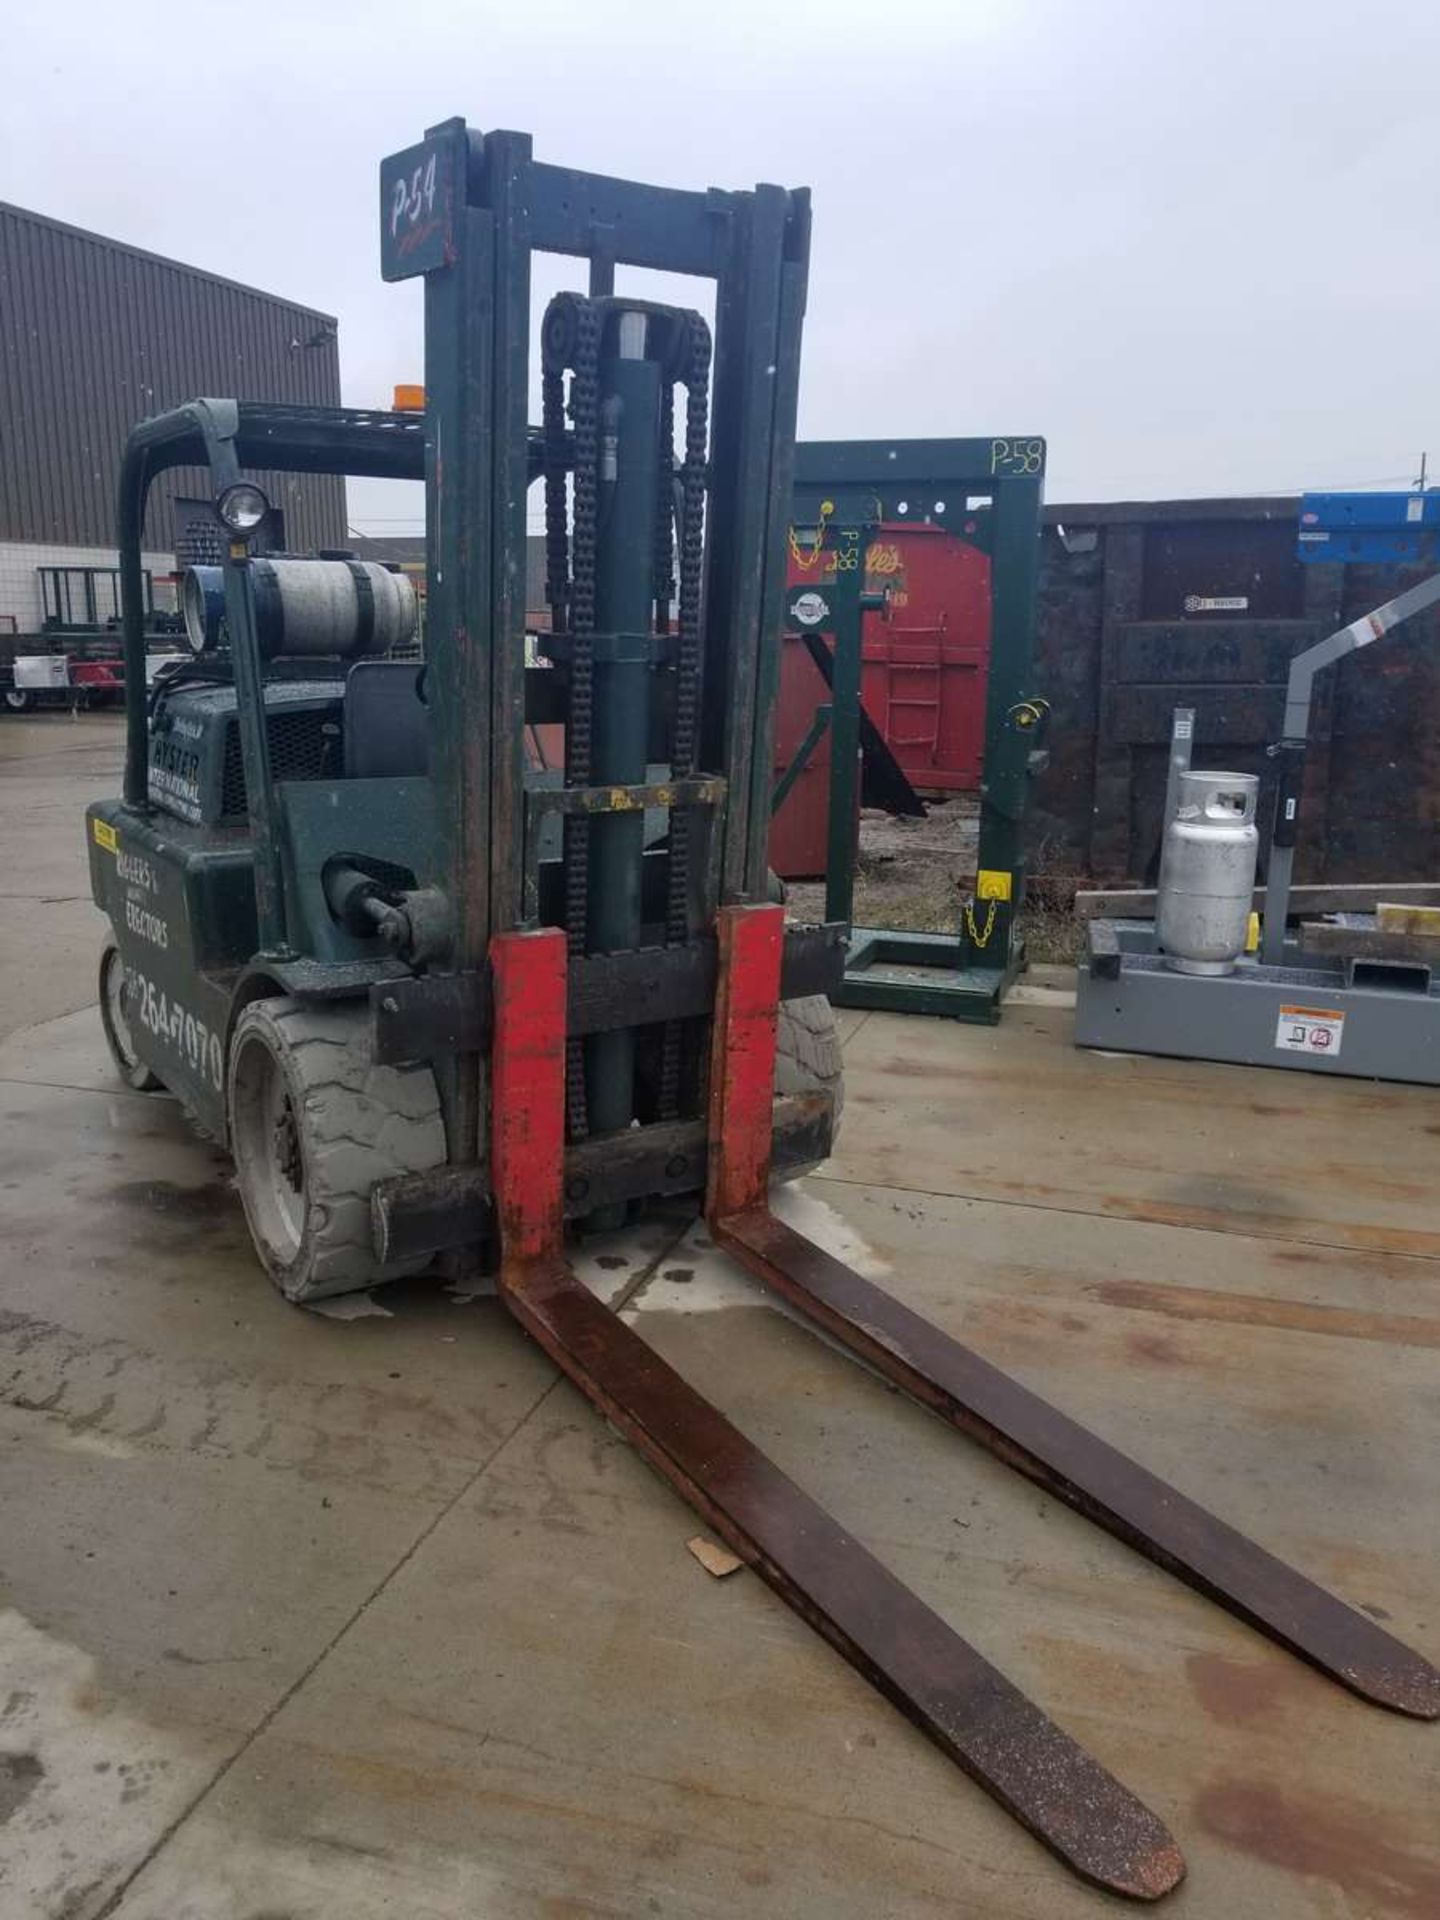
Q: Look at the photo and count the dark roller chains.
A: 2